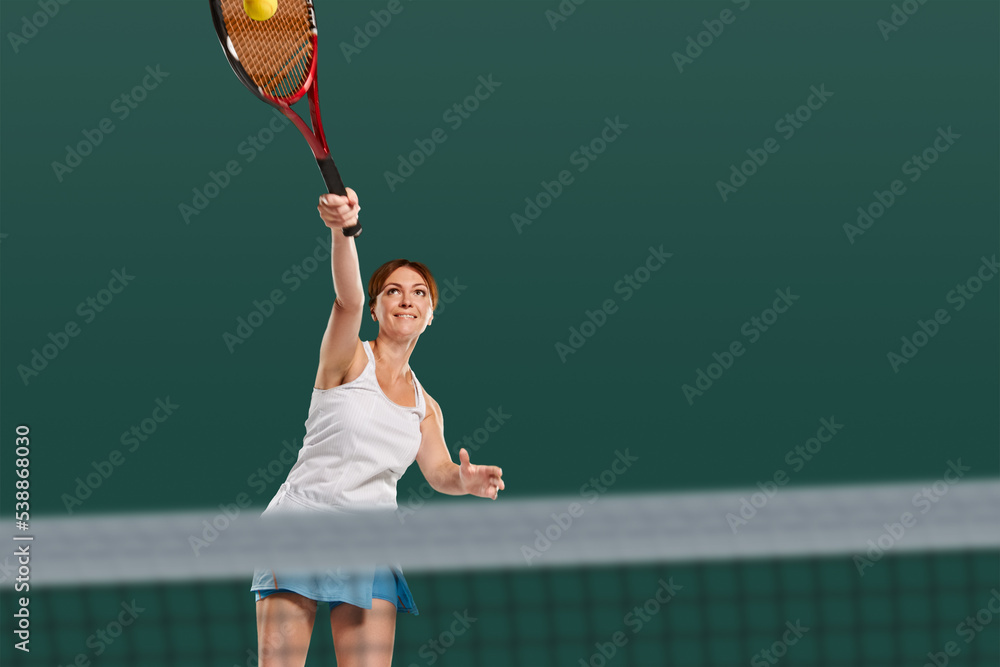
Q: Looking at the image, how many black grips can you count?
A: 1